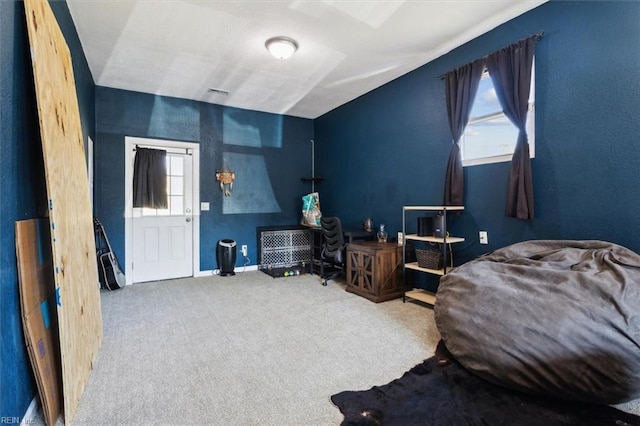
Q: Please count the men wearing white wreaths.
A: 0